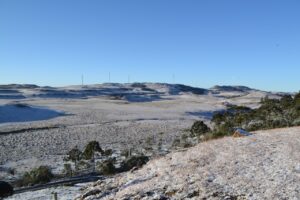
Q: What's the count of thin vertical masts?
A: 4